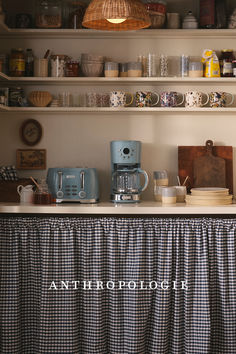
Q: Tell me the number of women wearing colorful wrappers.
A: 0